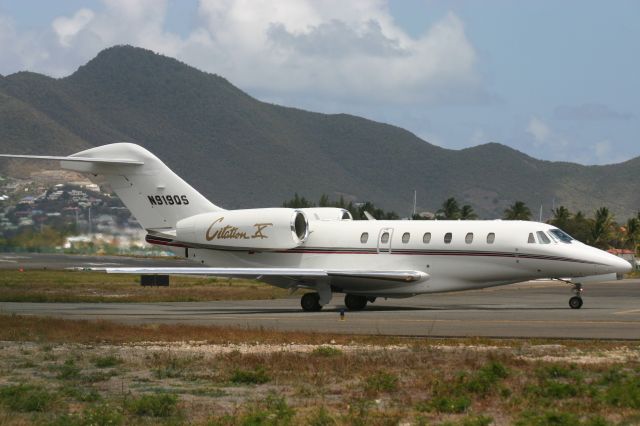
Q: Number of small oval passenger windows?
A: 7